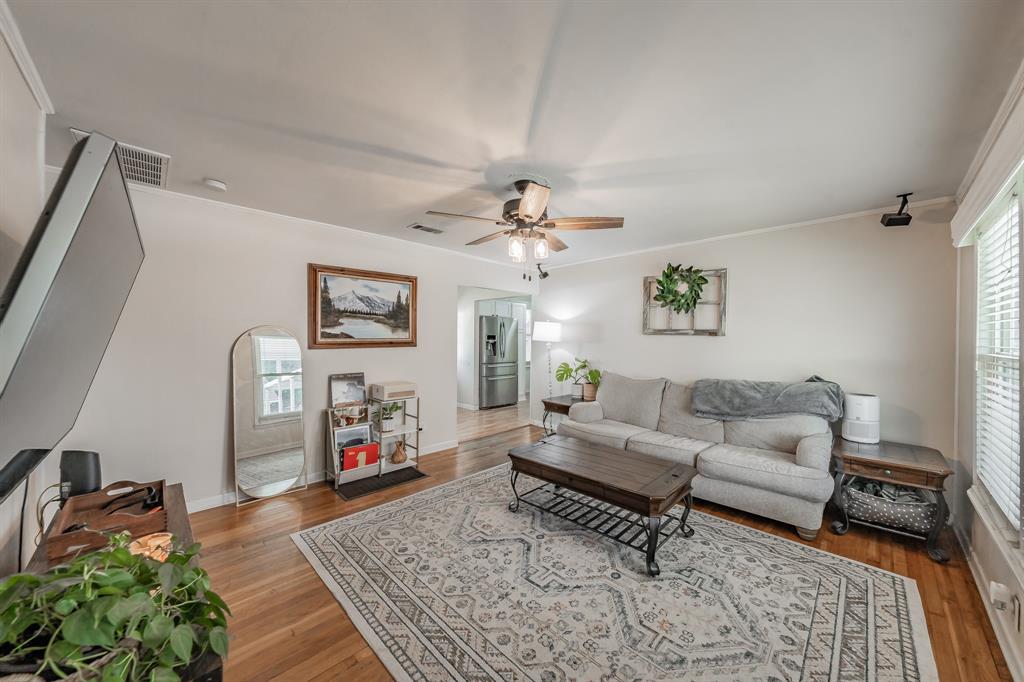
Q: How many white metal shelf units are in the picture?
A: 1